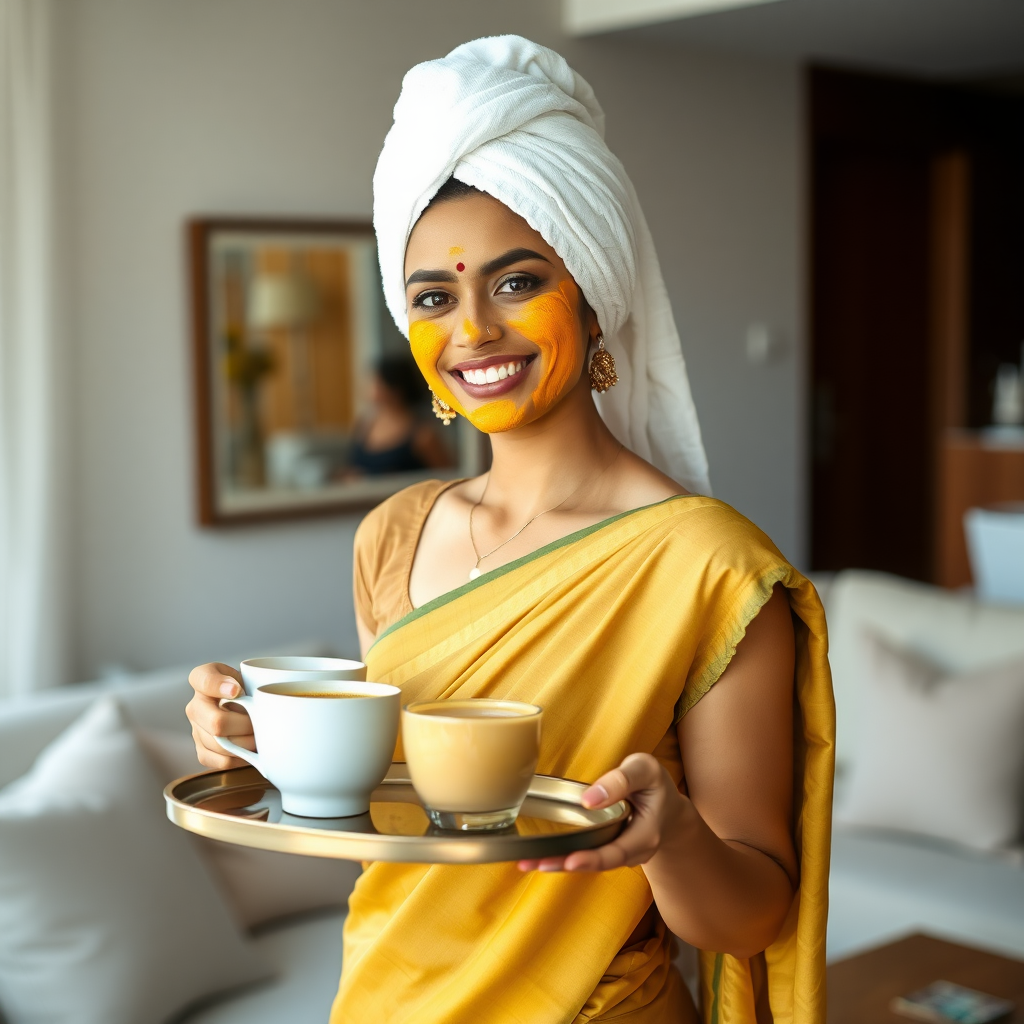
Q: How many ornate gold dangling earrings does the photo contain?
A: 2